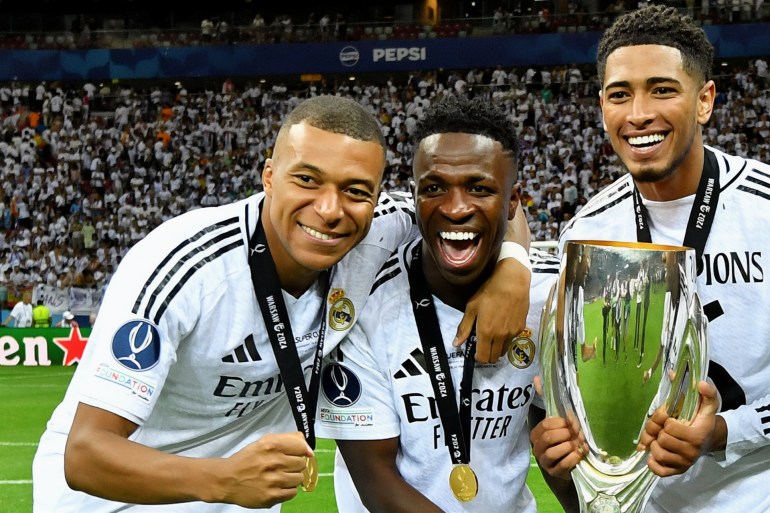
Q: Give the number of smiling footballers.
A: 3